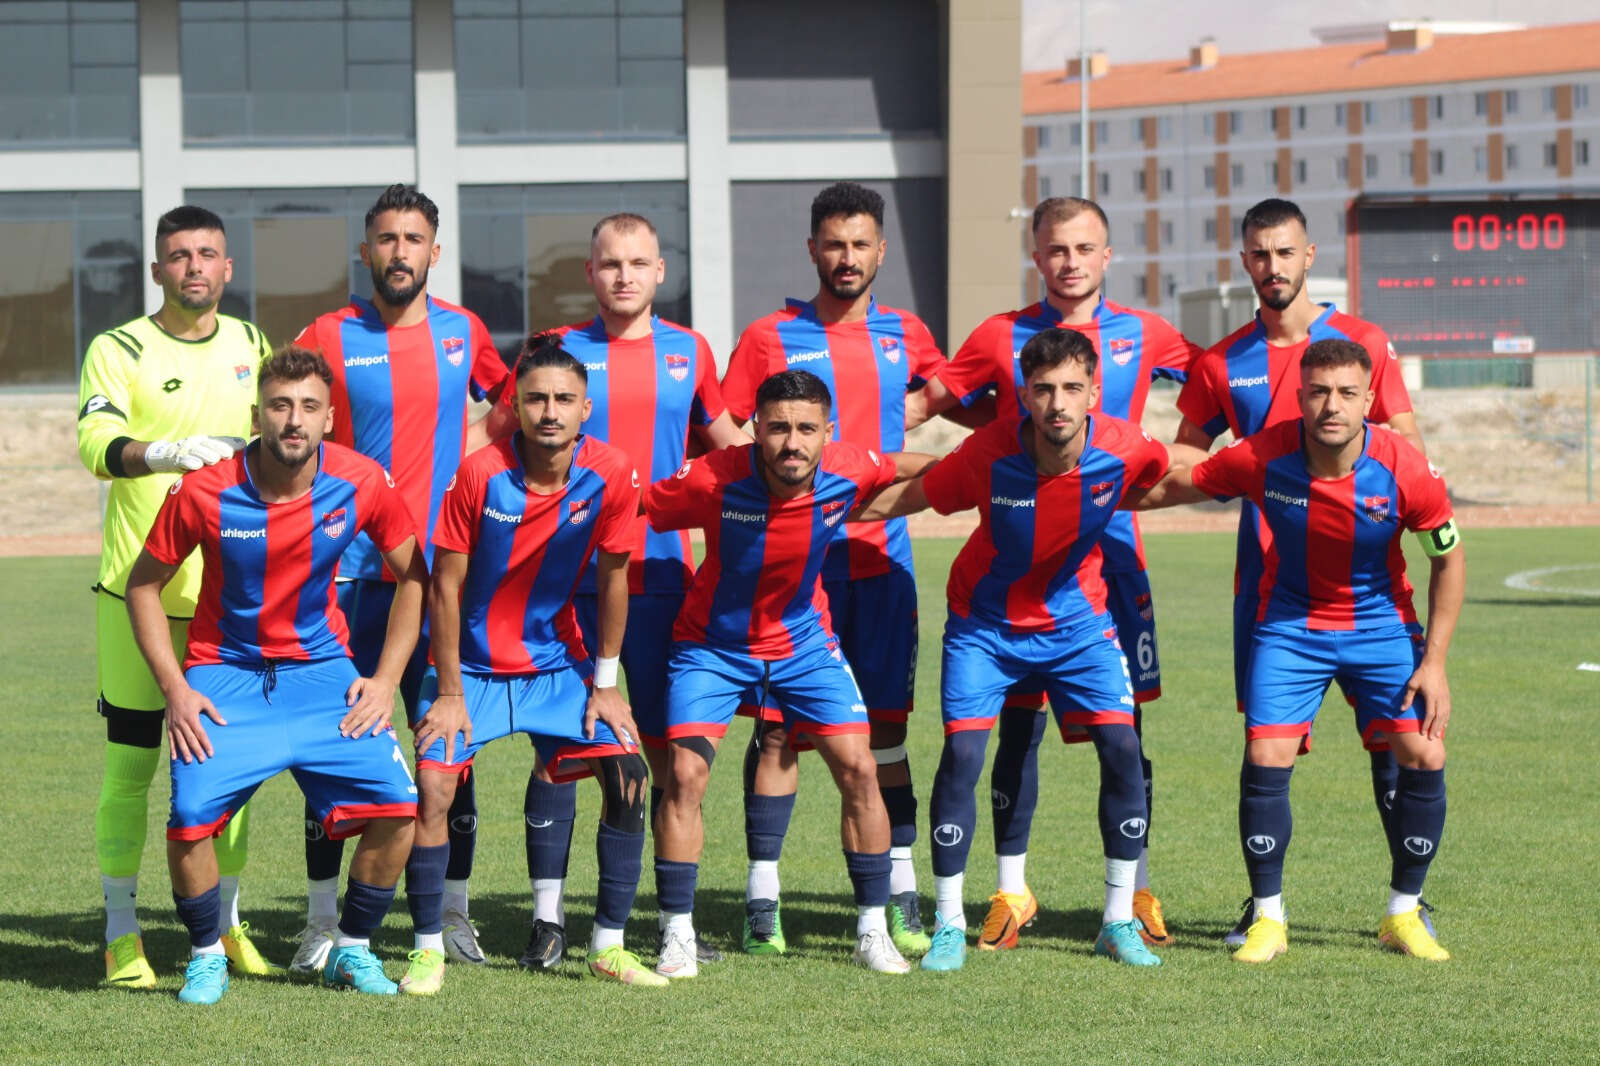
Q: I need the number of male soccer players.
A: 11